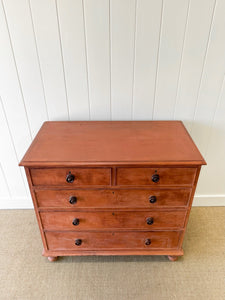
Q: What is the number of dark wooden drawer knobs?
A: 8